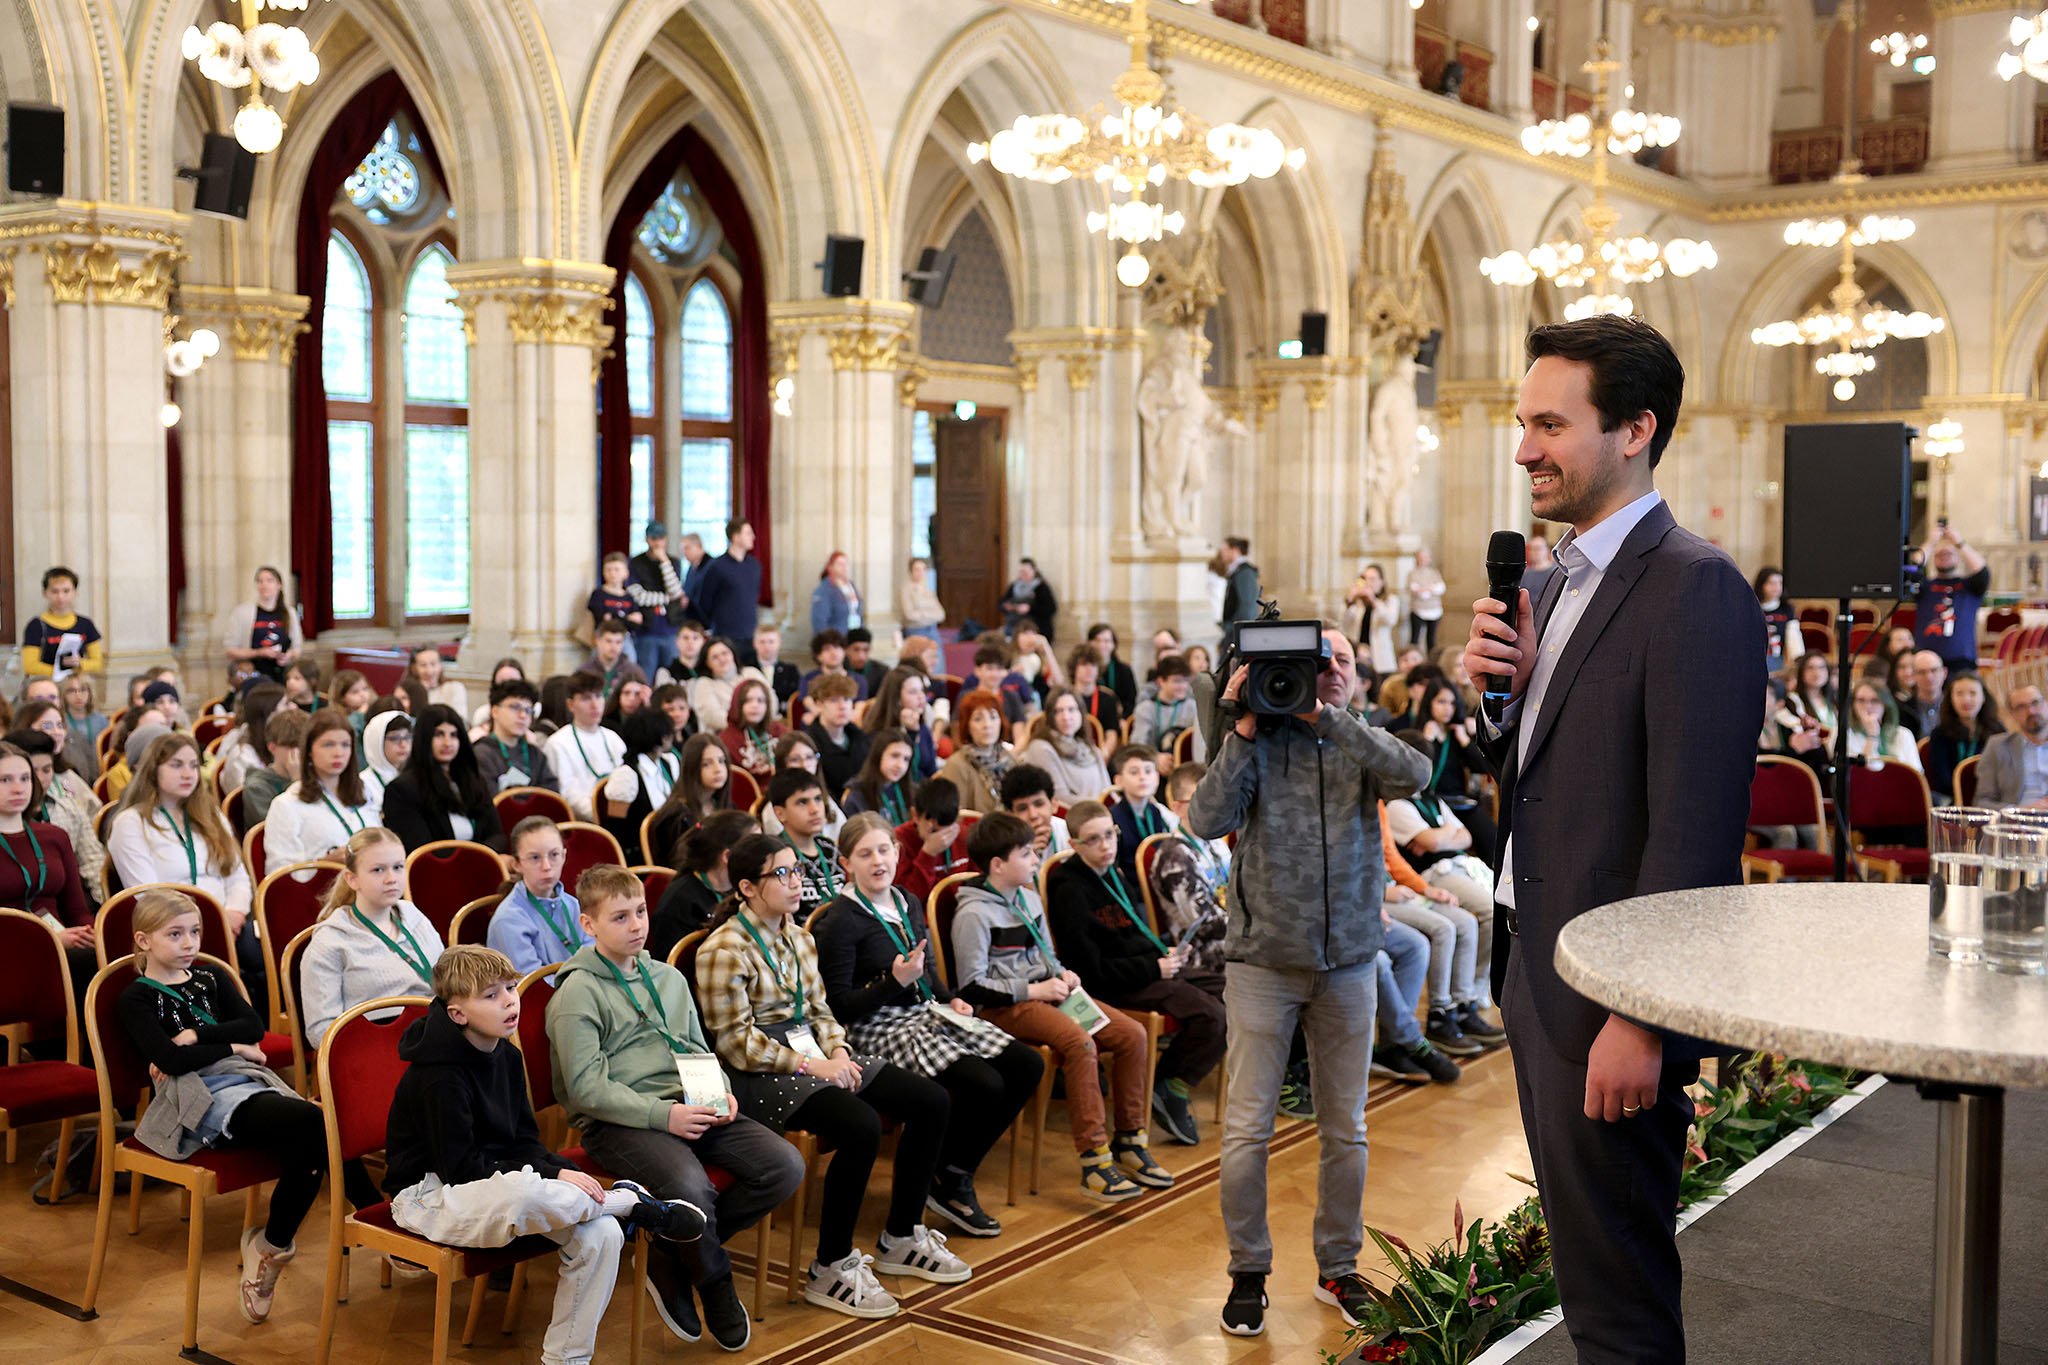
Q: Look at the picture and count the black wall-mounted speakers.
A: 6